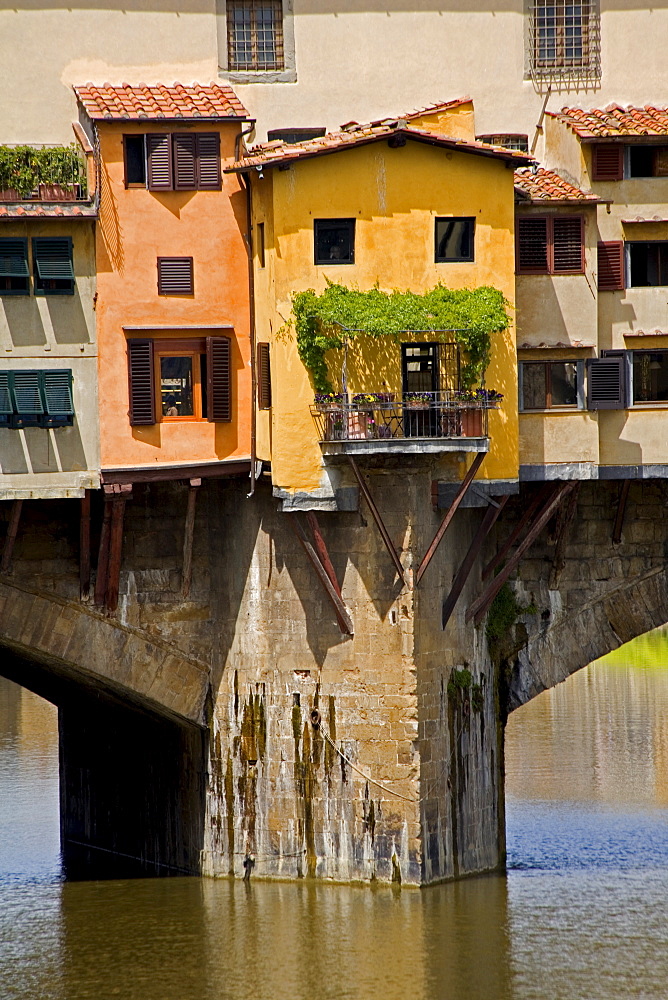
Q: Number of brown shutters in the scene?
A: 11